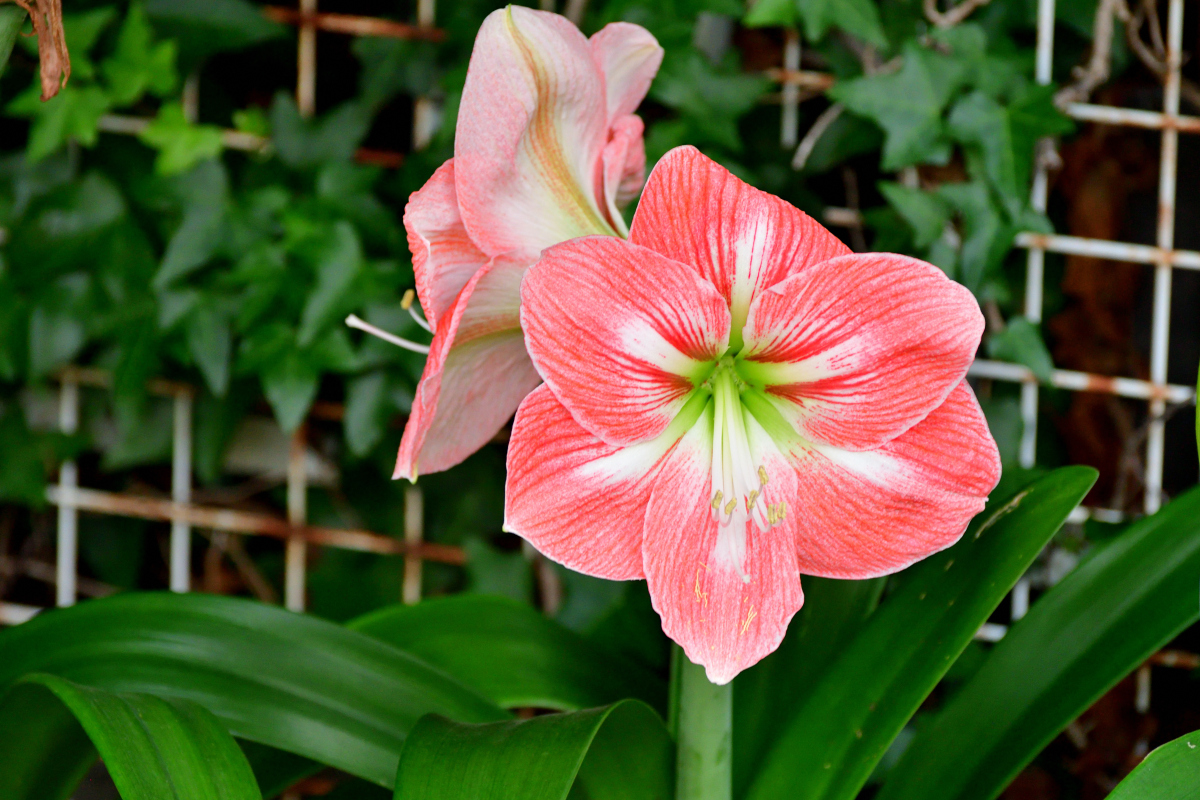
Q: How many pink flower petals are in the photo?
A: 11